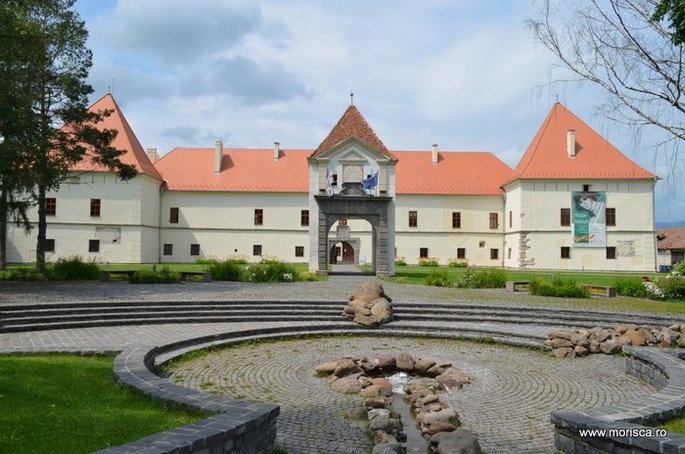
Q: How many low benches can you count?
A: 4